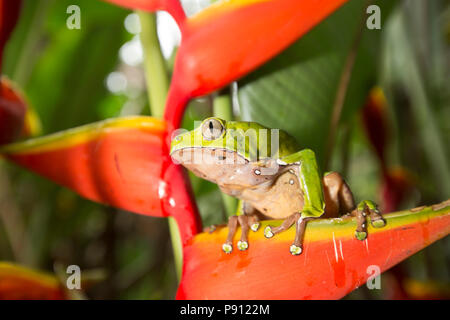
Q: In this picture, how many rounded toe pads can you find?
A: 7